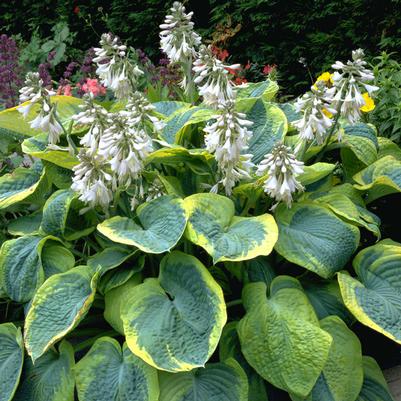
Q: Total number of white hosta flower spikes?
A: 12